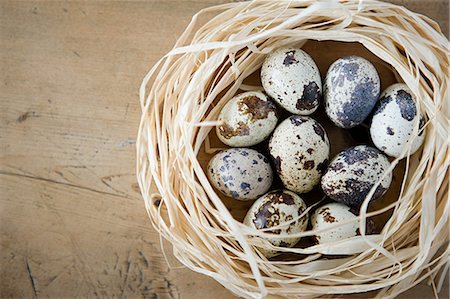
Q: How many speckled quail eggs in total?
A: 9